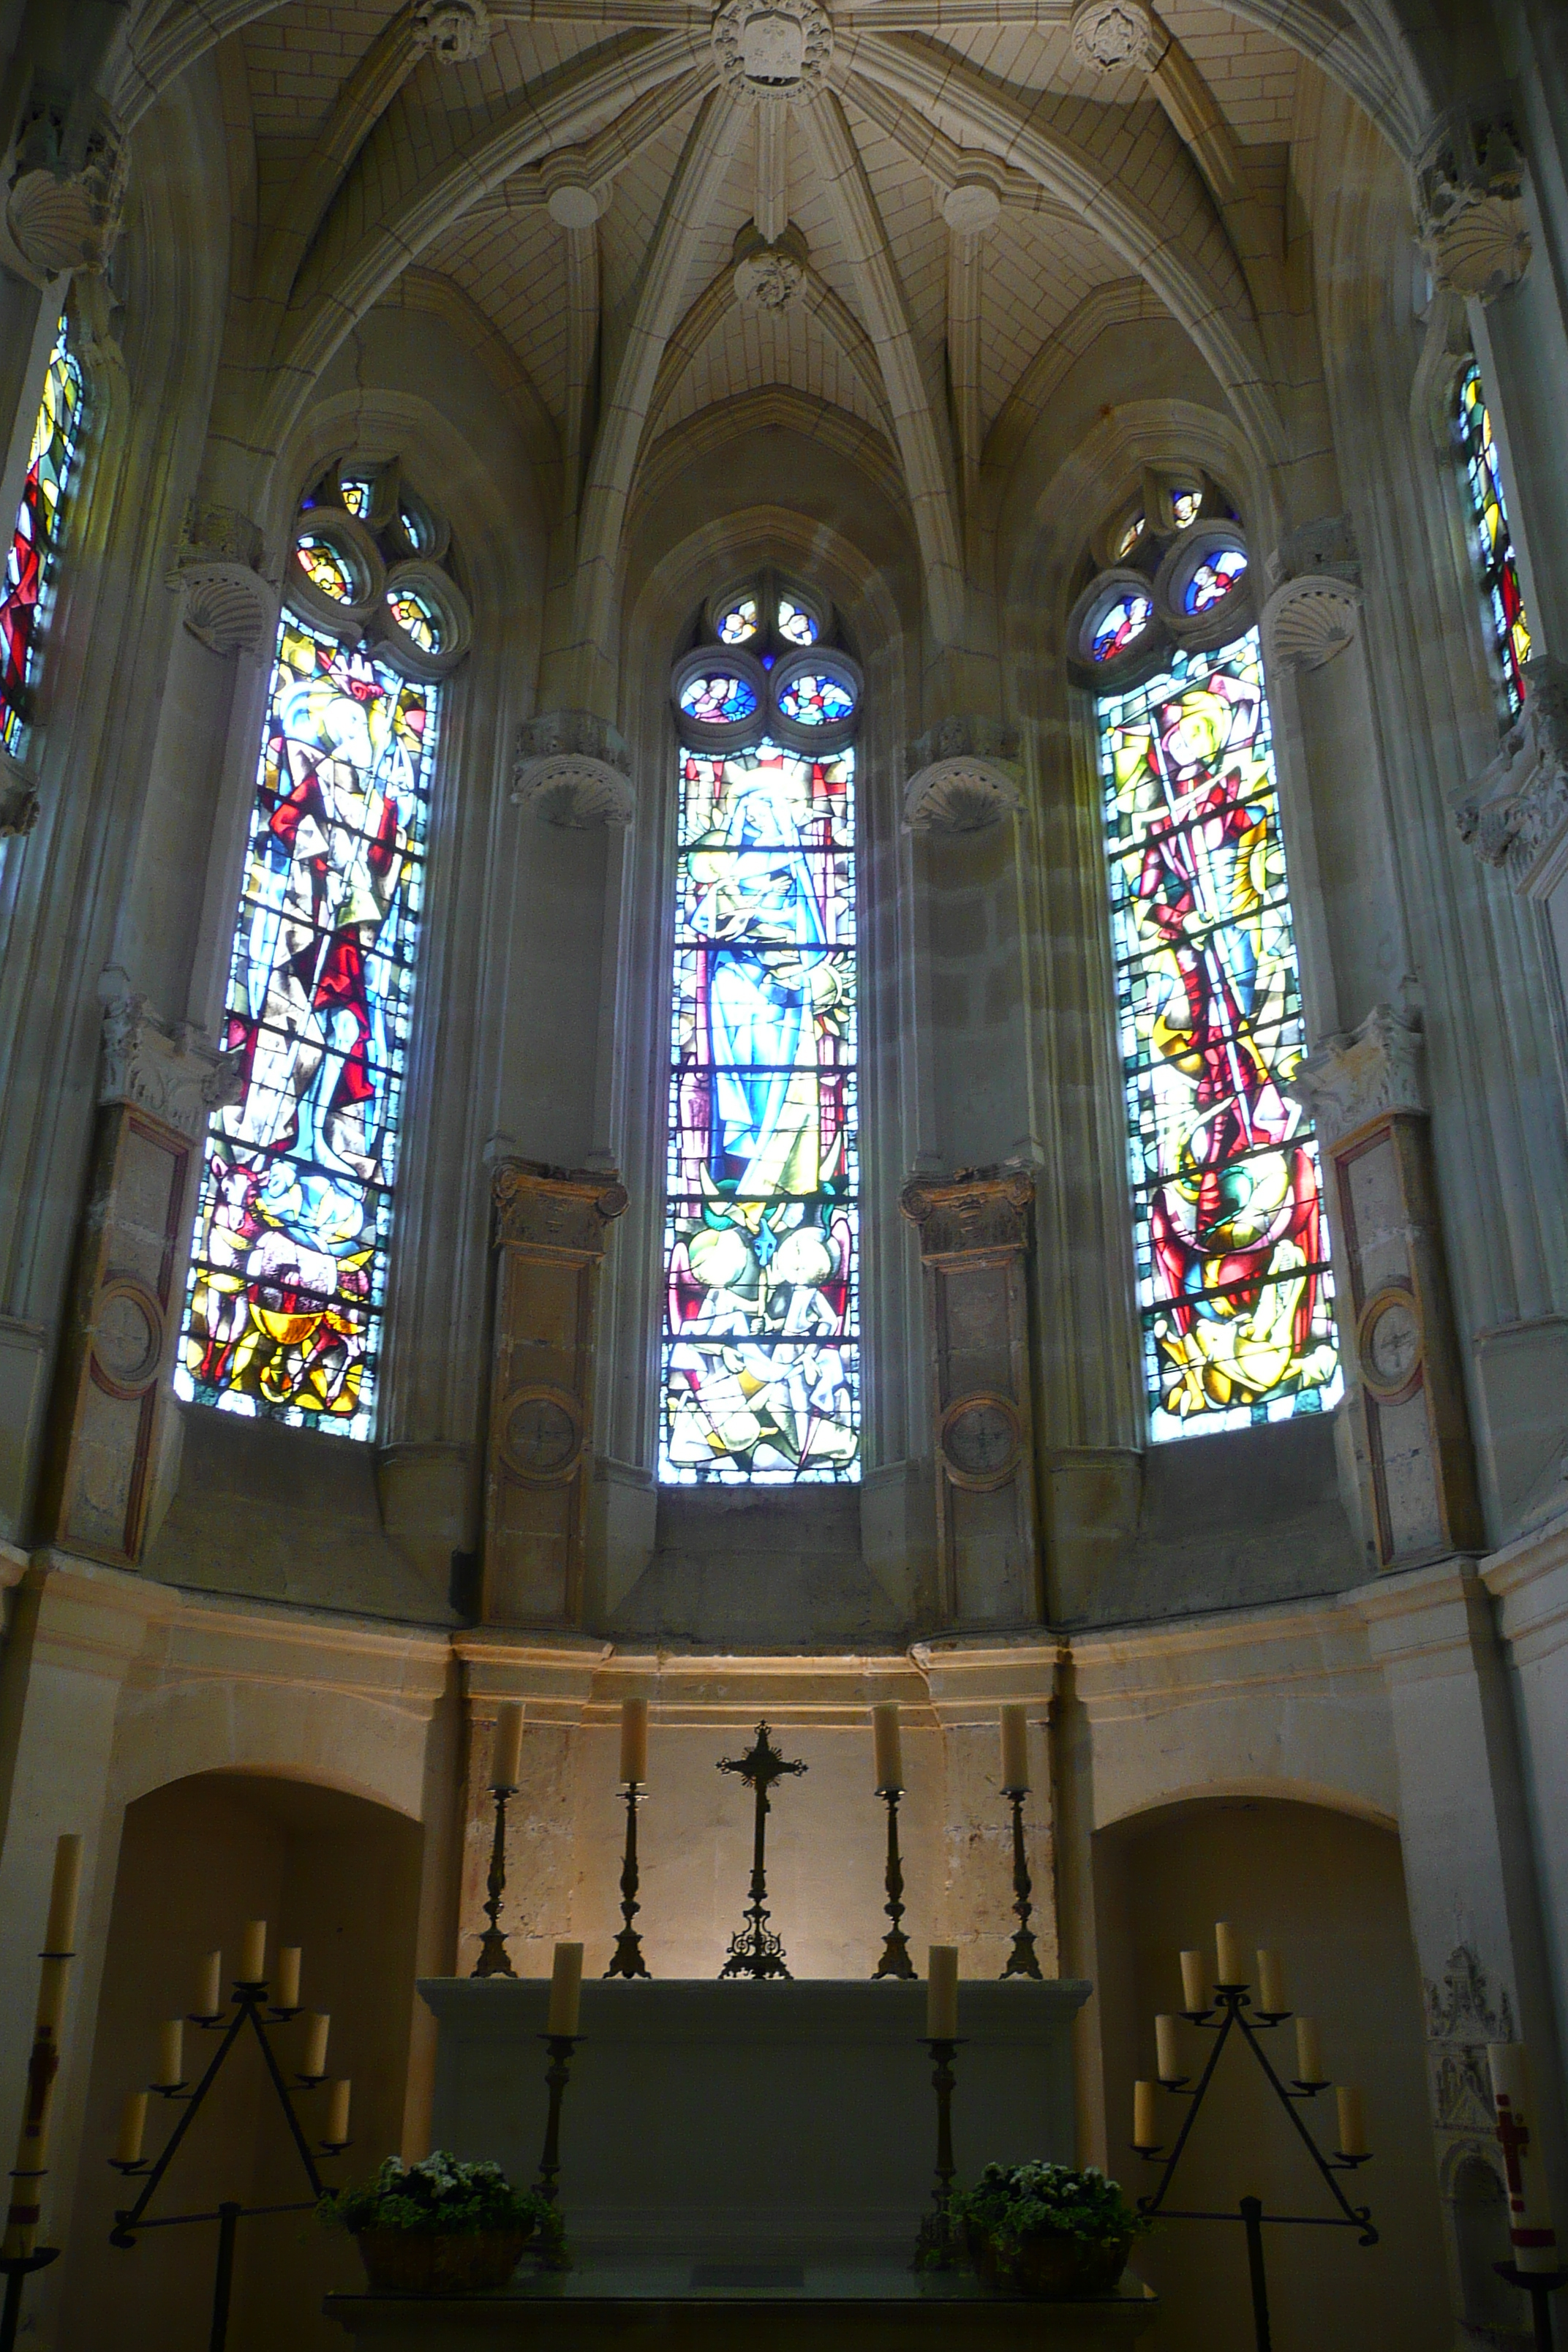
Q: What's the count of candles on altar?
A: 6